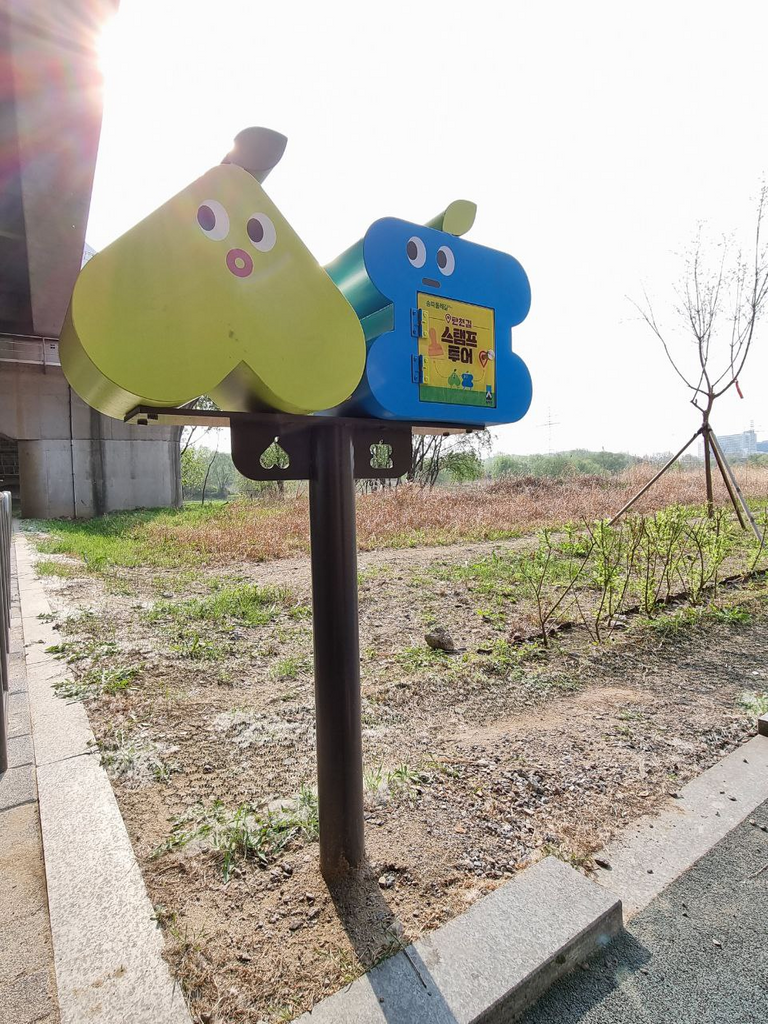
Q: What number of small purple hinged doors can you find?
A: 0